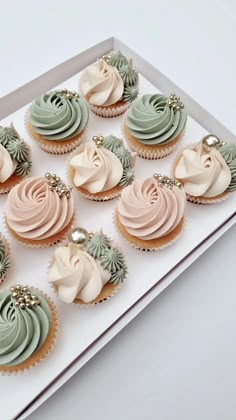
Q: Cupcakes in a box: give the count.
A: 11